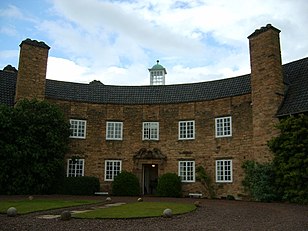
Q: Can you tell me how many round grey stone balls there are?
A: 7